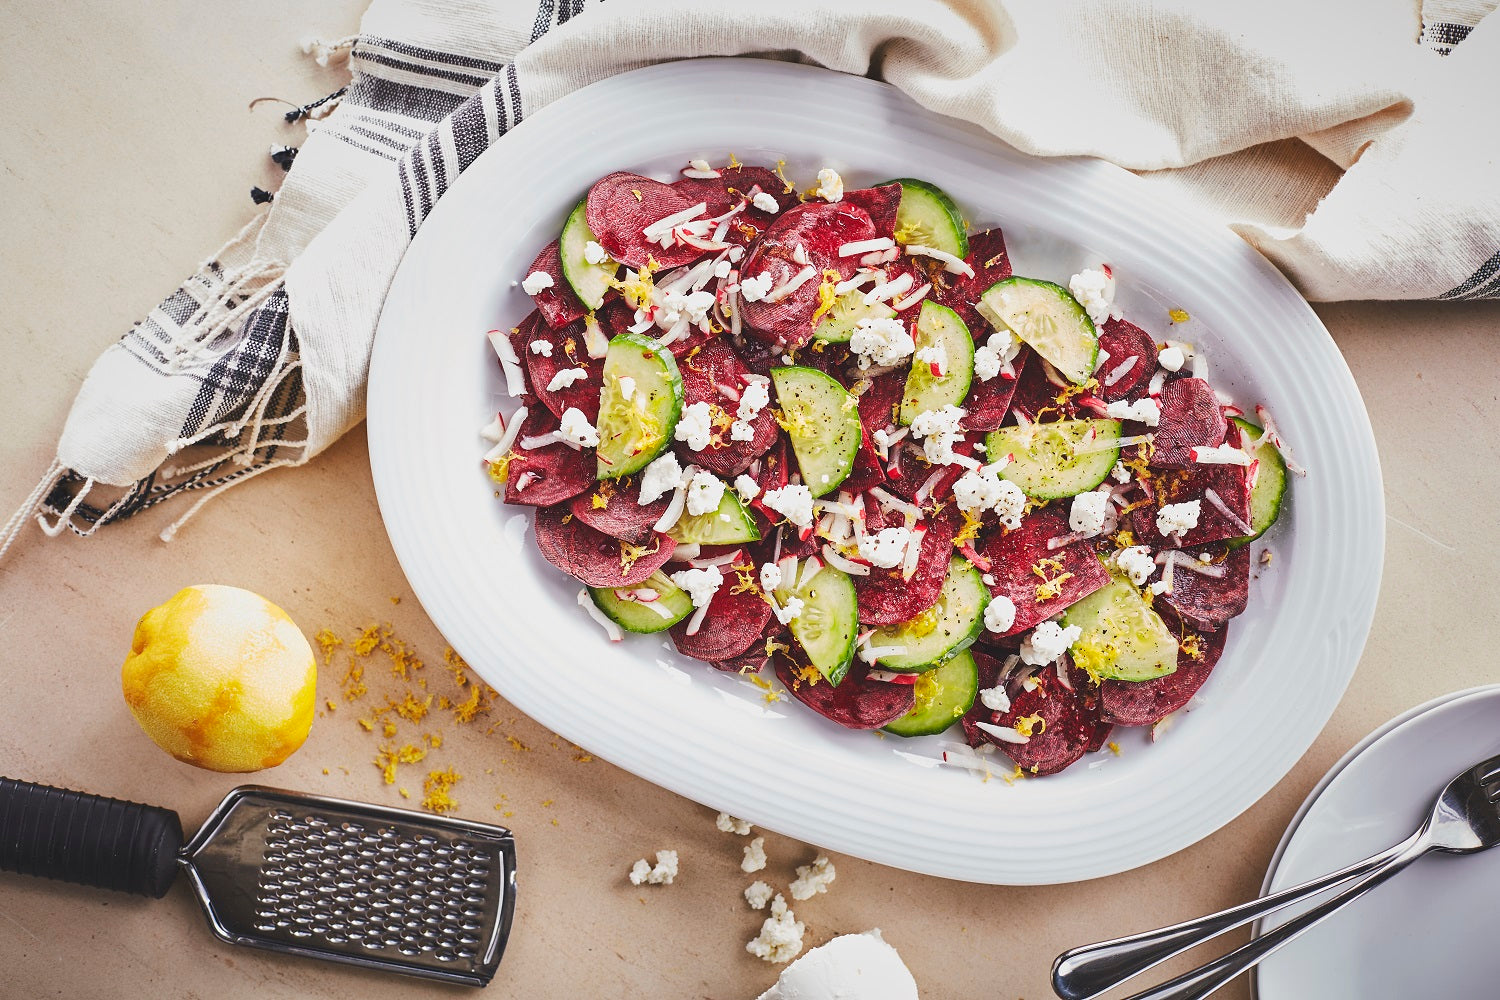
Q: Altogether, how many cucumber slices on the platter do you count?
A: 15